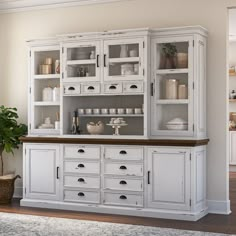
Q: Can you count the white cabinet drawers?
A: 12